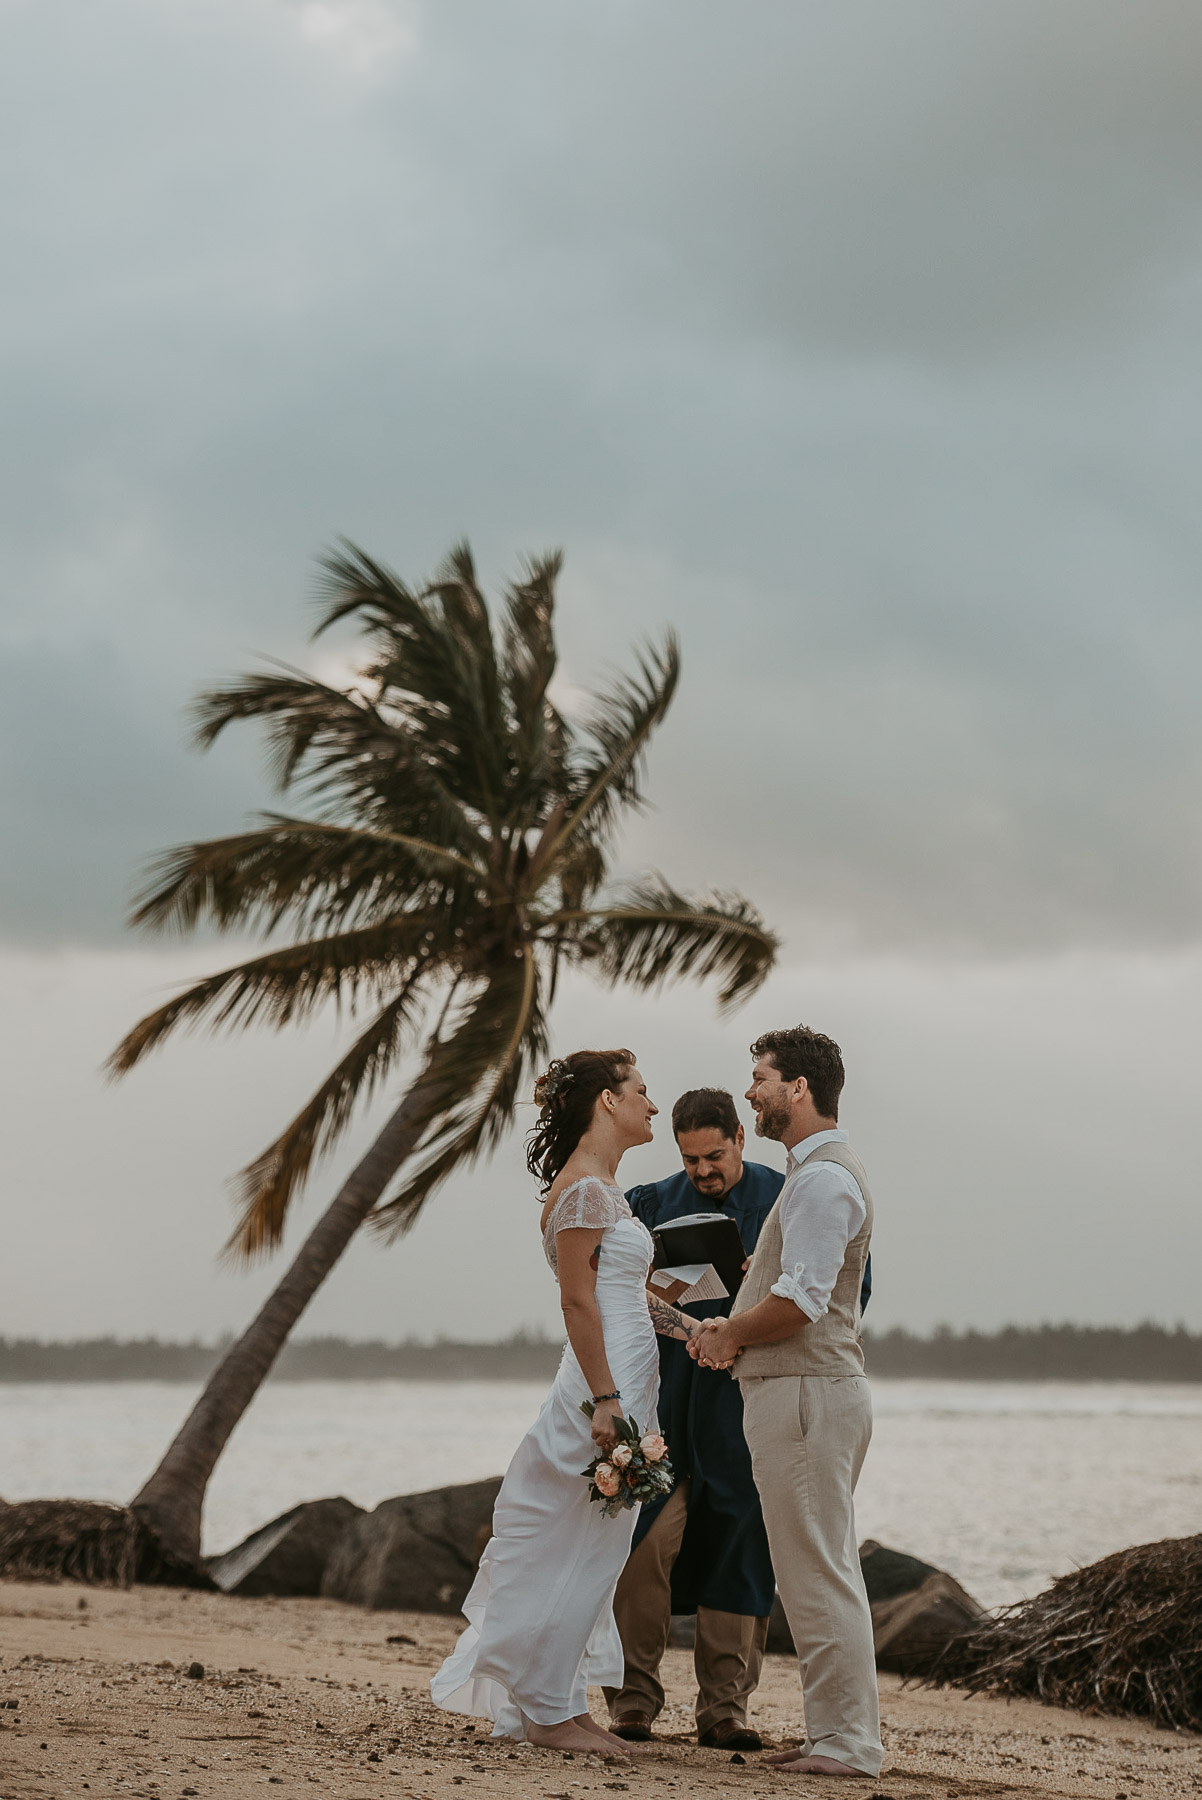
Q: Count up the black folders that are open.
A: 1